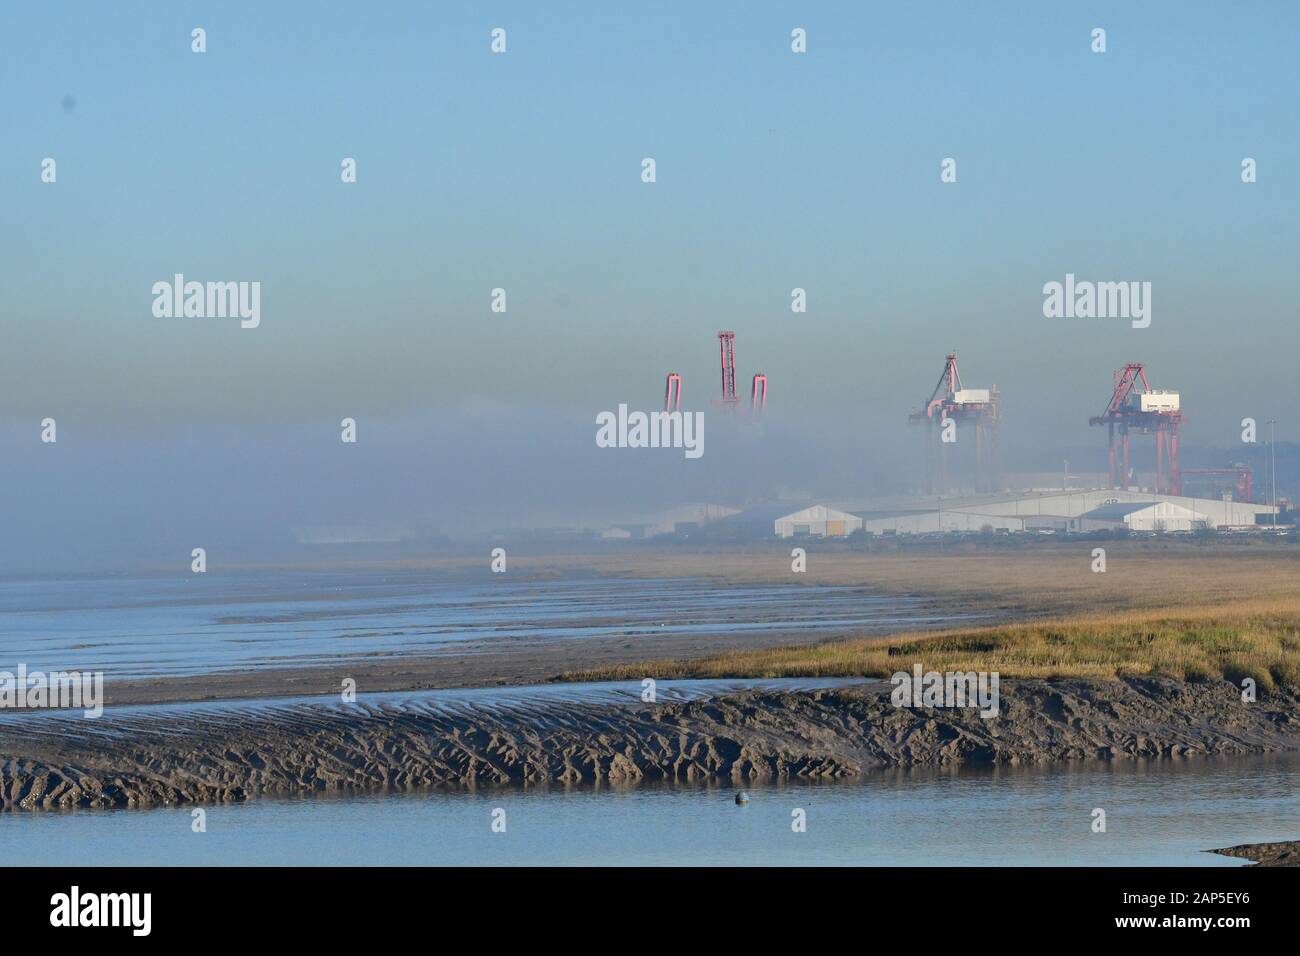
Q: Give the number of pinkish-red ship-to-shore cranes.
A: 5